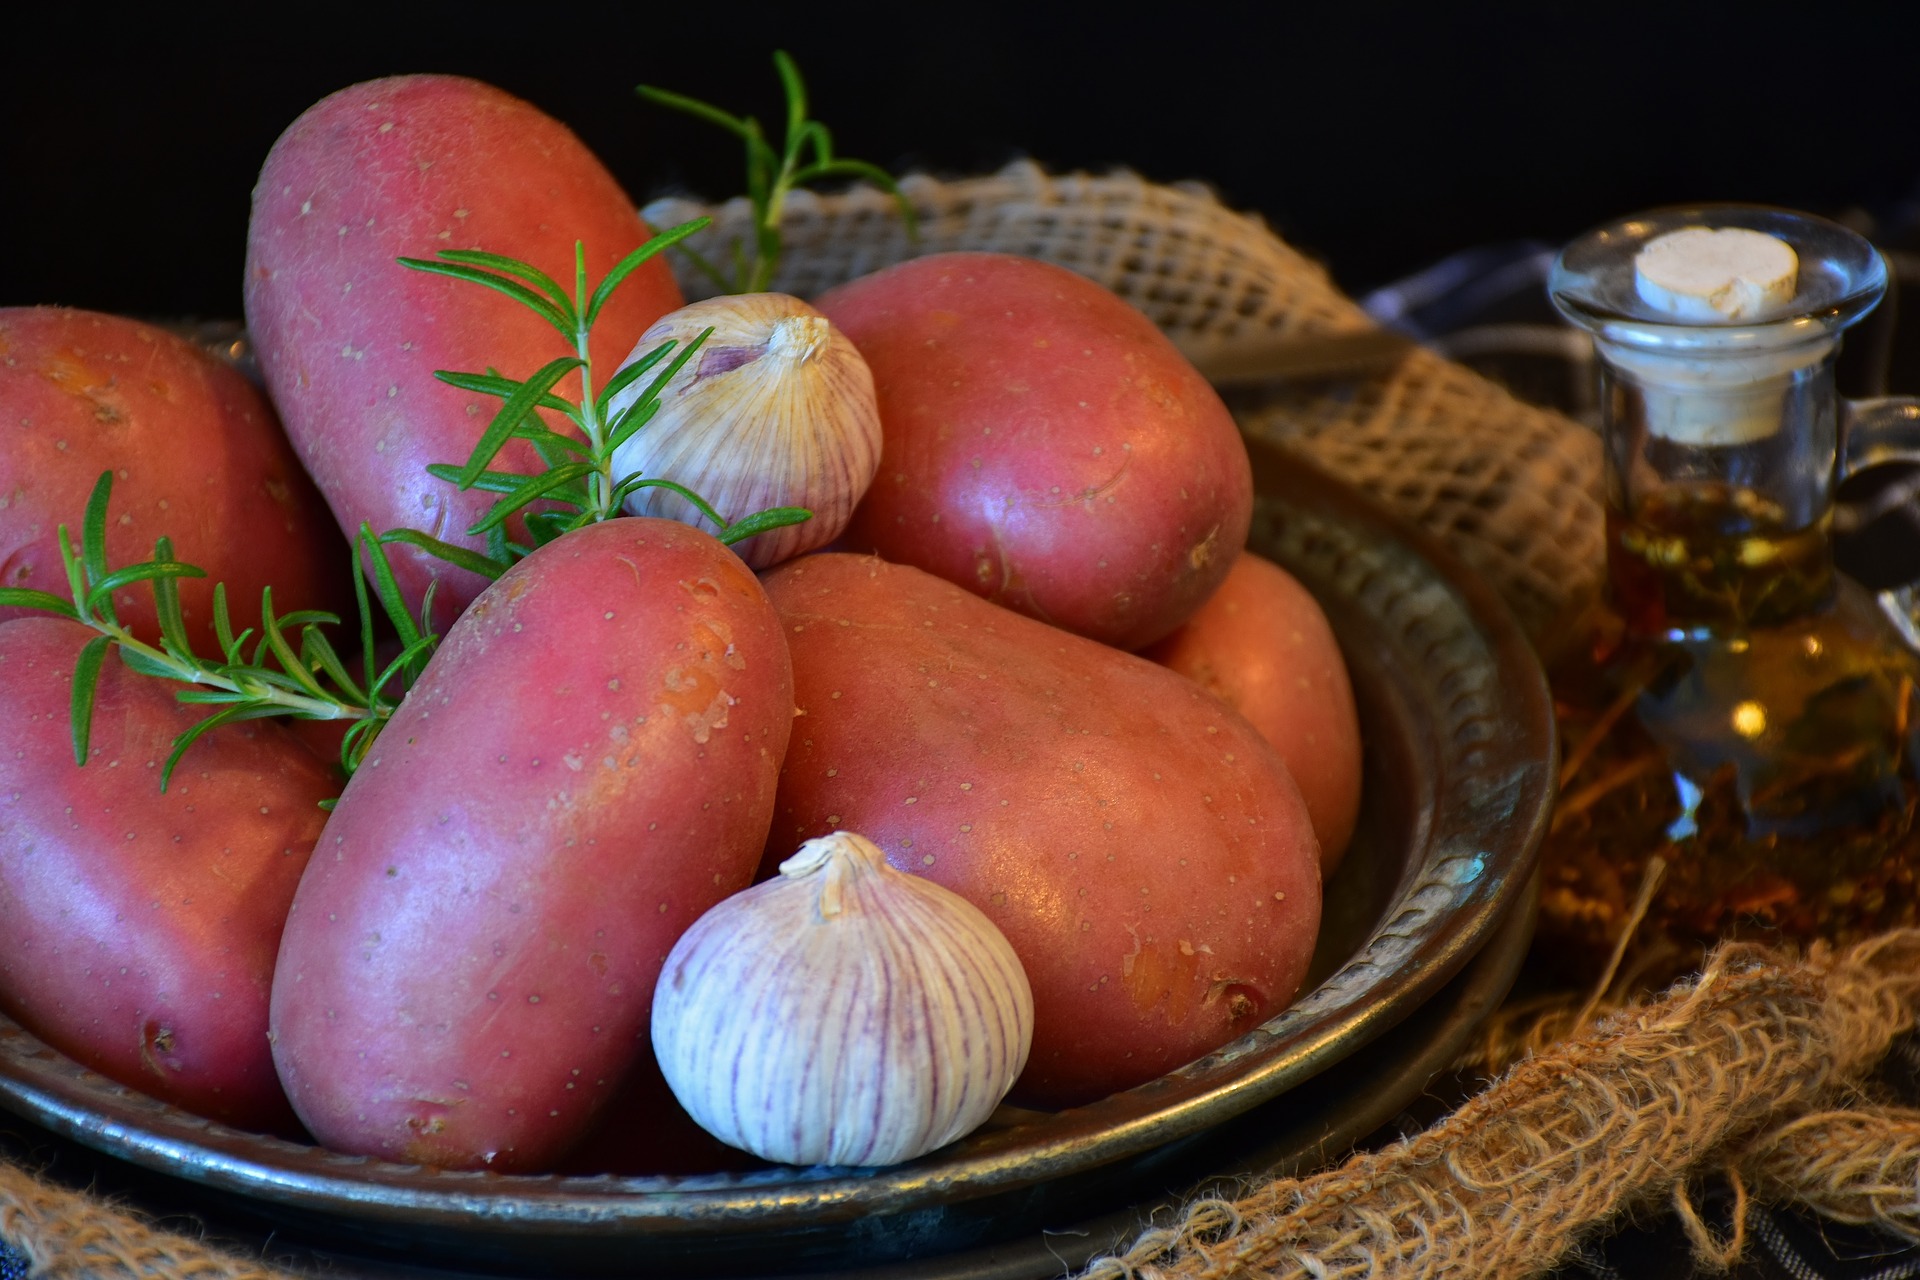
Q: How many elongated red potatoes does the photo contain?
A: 7